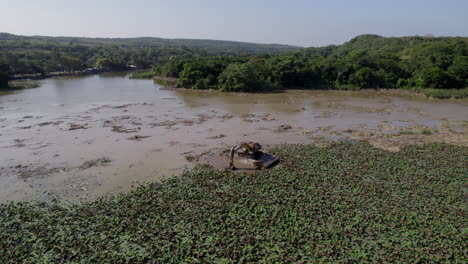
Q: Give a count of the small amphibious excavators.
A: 1